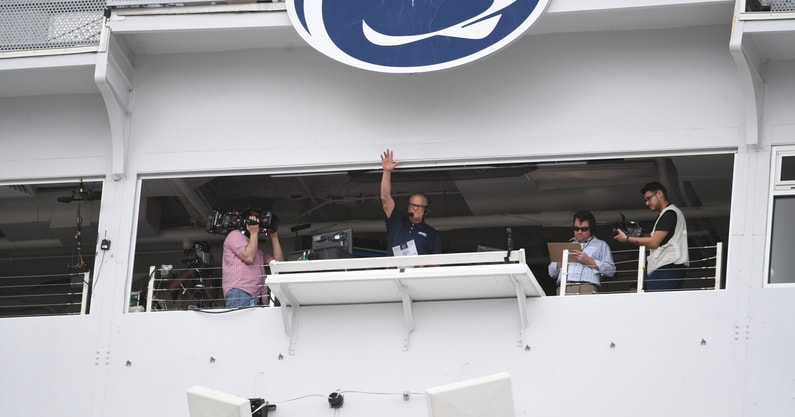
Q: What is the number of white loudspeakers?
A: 2